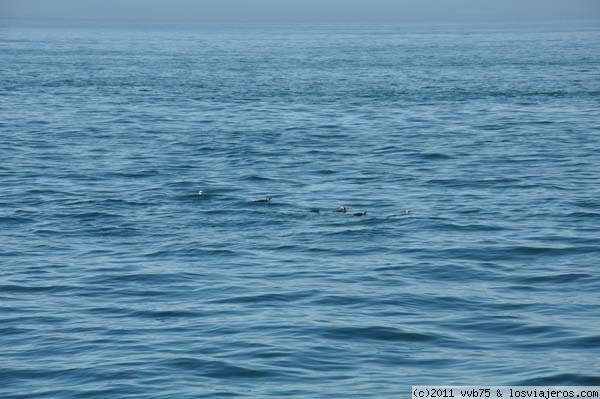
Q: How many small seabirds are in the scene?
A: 6